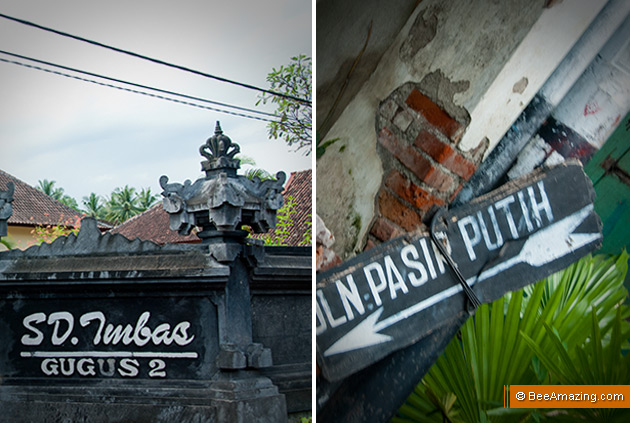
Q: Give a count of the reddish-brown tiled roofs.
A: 3